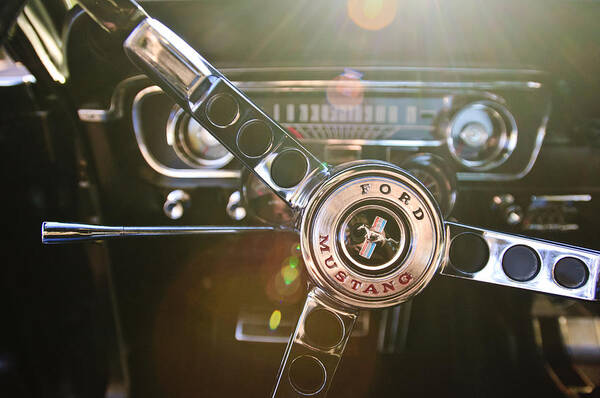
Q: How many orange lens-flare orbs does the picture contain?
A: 2